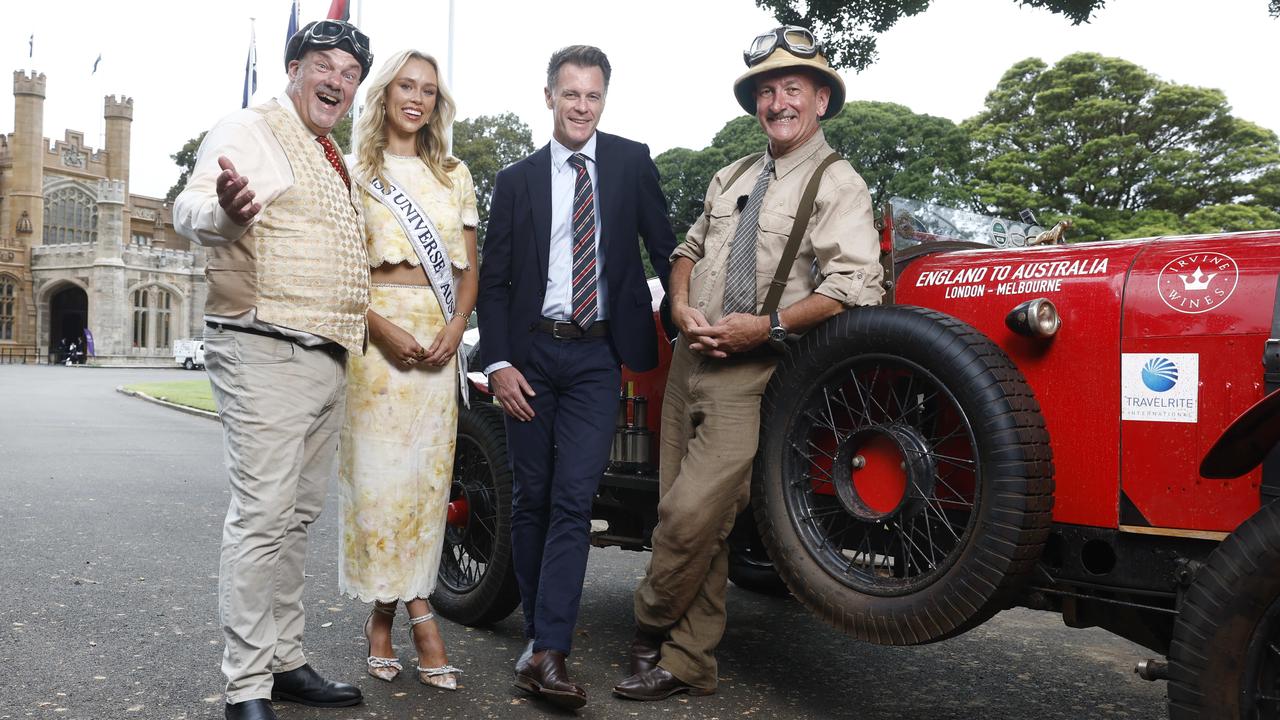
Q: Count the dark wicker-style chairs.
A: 0